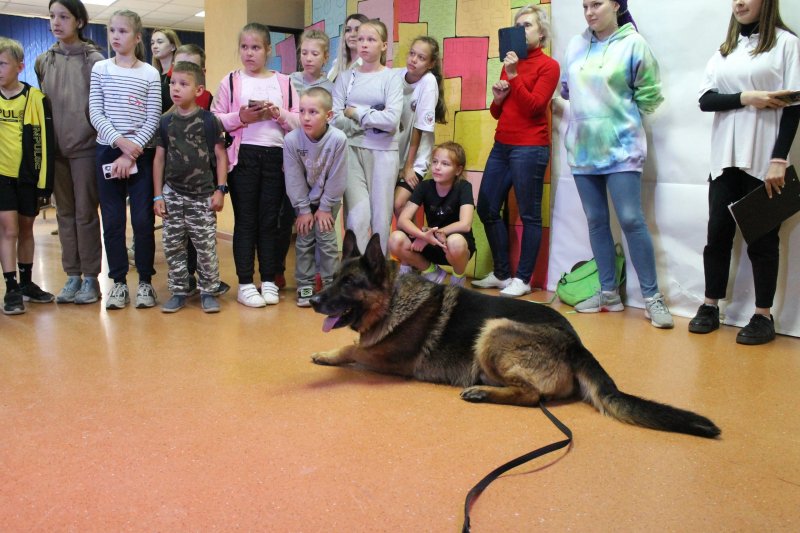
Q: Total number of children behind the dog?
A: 11